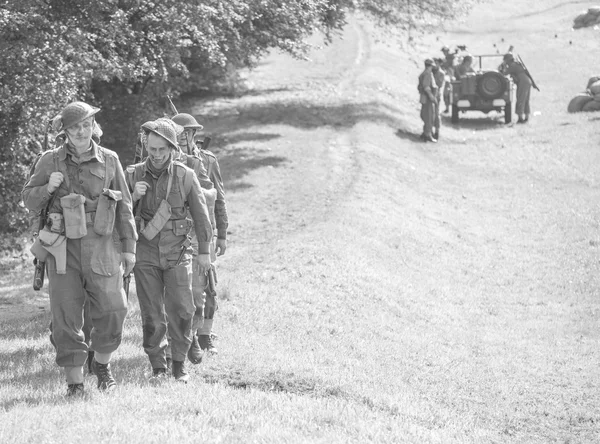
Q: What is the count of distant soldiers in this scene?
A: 5